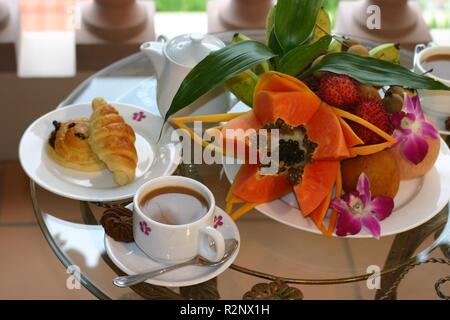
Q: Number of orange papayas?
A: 1